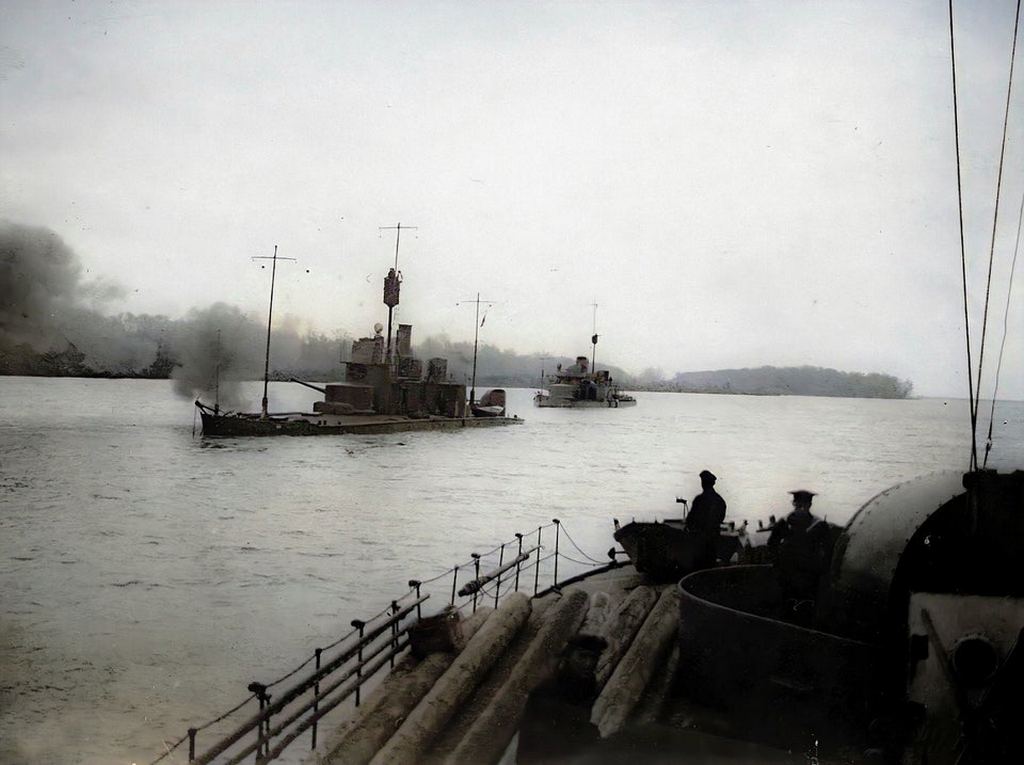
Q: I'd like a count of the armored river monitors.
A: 2